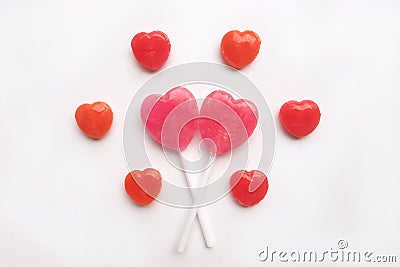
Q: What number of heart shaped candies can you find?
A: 8